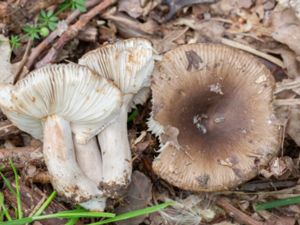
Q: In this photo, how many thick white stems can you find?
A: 3